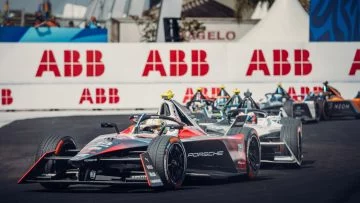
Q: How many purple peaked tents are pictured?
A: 0